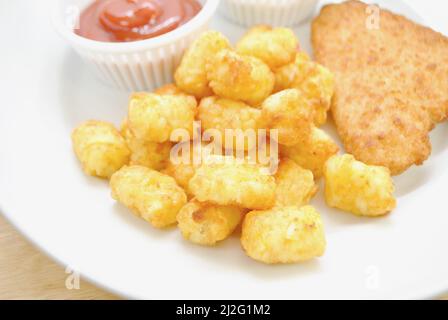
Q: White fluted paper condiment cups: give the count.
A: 2